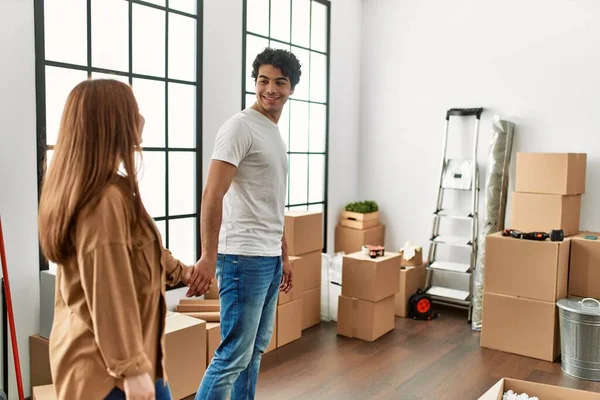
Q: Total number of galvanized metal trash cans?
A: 1